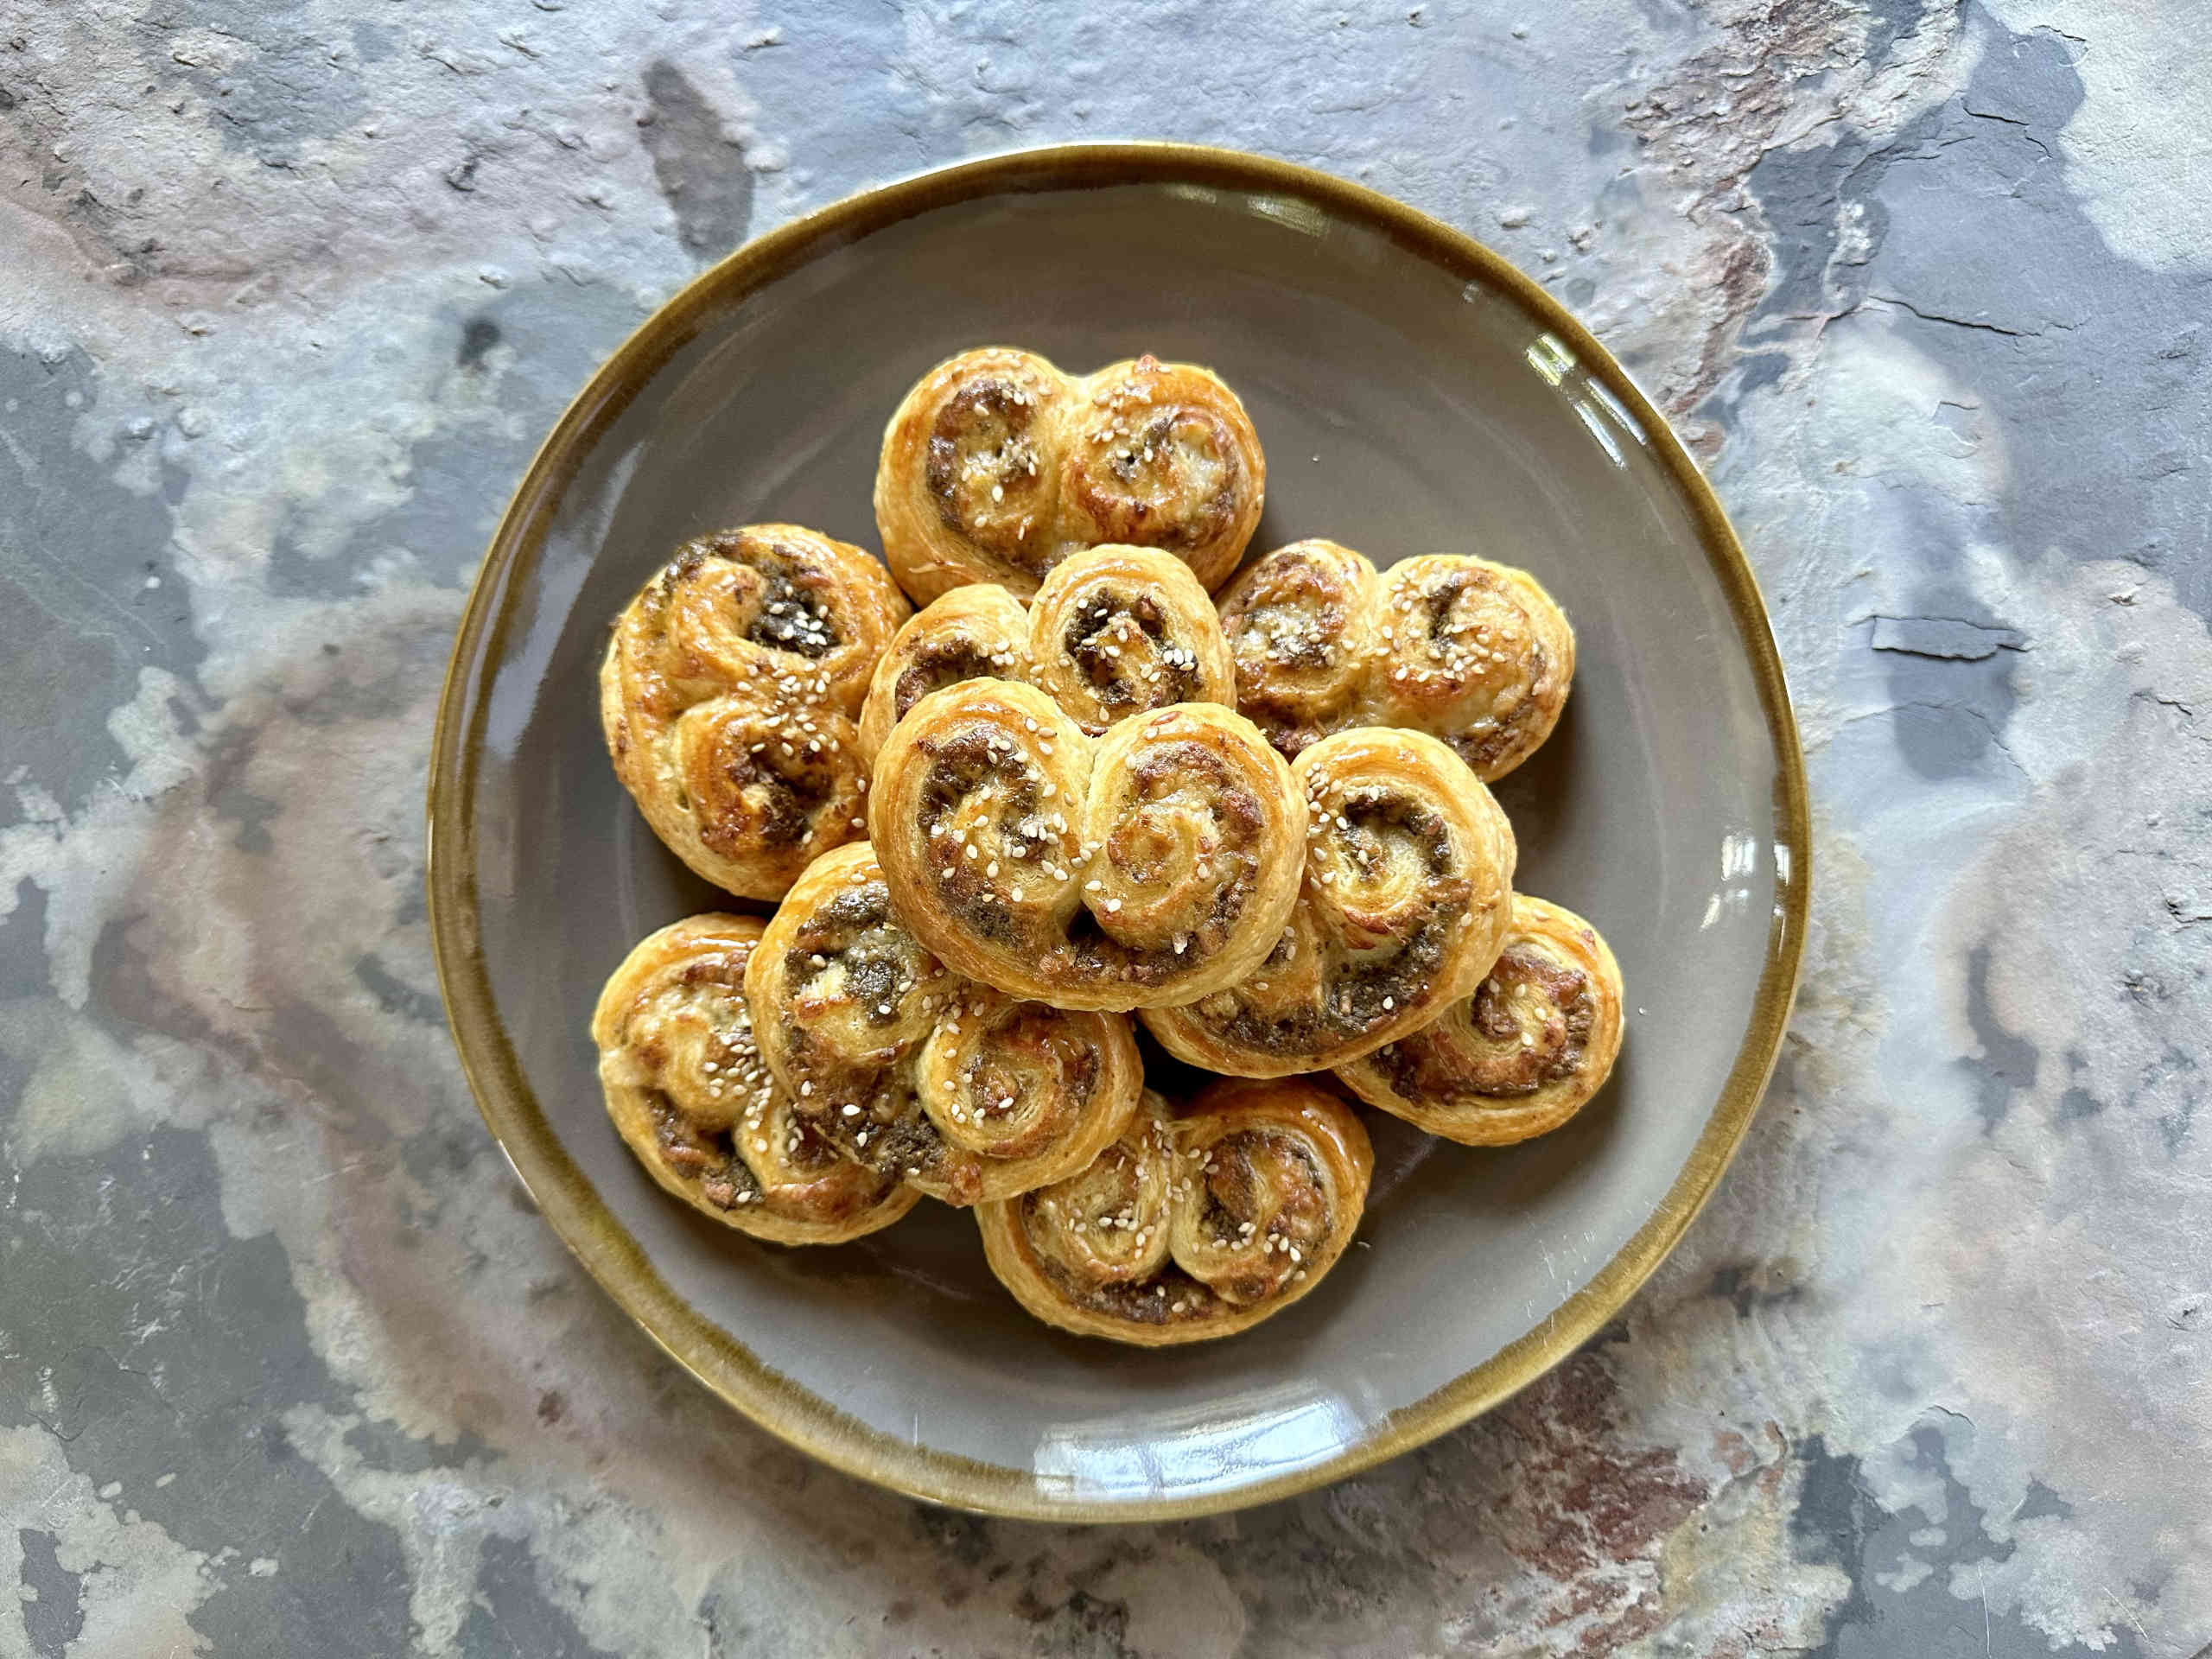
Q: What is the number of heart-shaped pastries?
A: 10